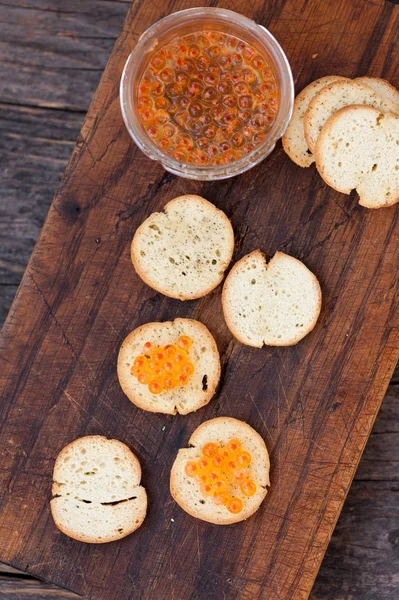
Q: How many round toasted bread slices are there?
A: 9